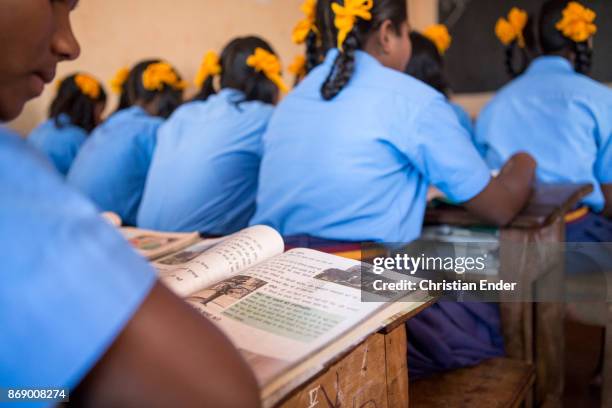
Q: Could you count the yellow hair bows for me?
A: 11